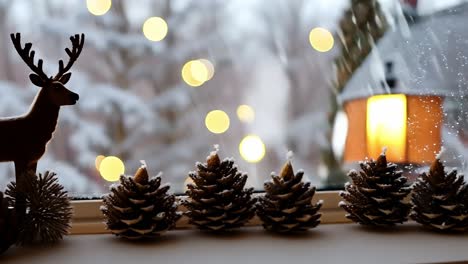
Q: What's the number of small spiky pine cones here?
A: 5